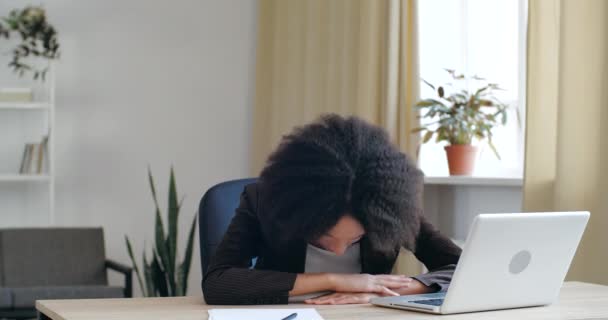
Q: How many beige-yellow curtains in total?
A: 2